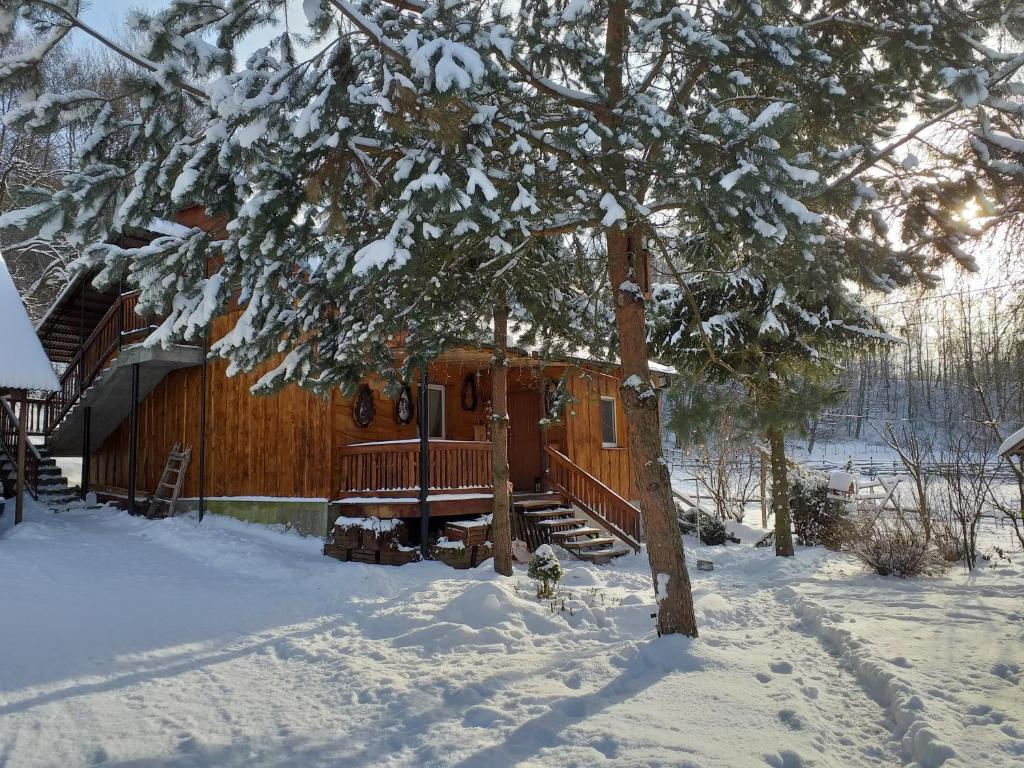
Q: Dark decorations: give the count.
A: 4